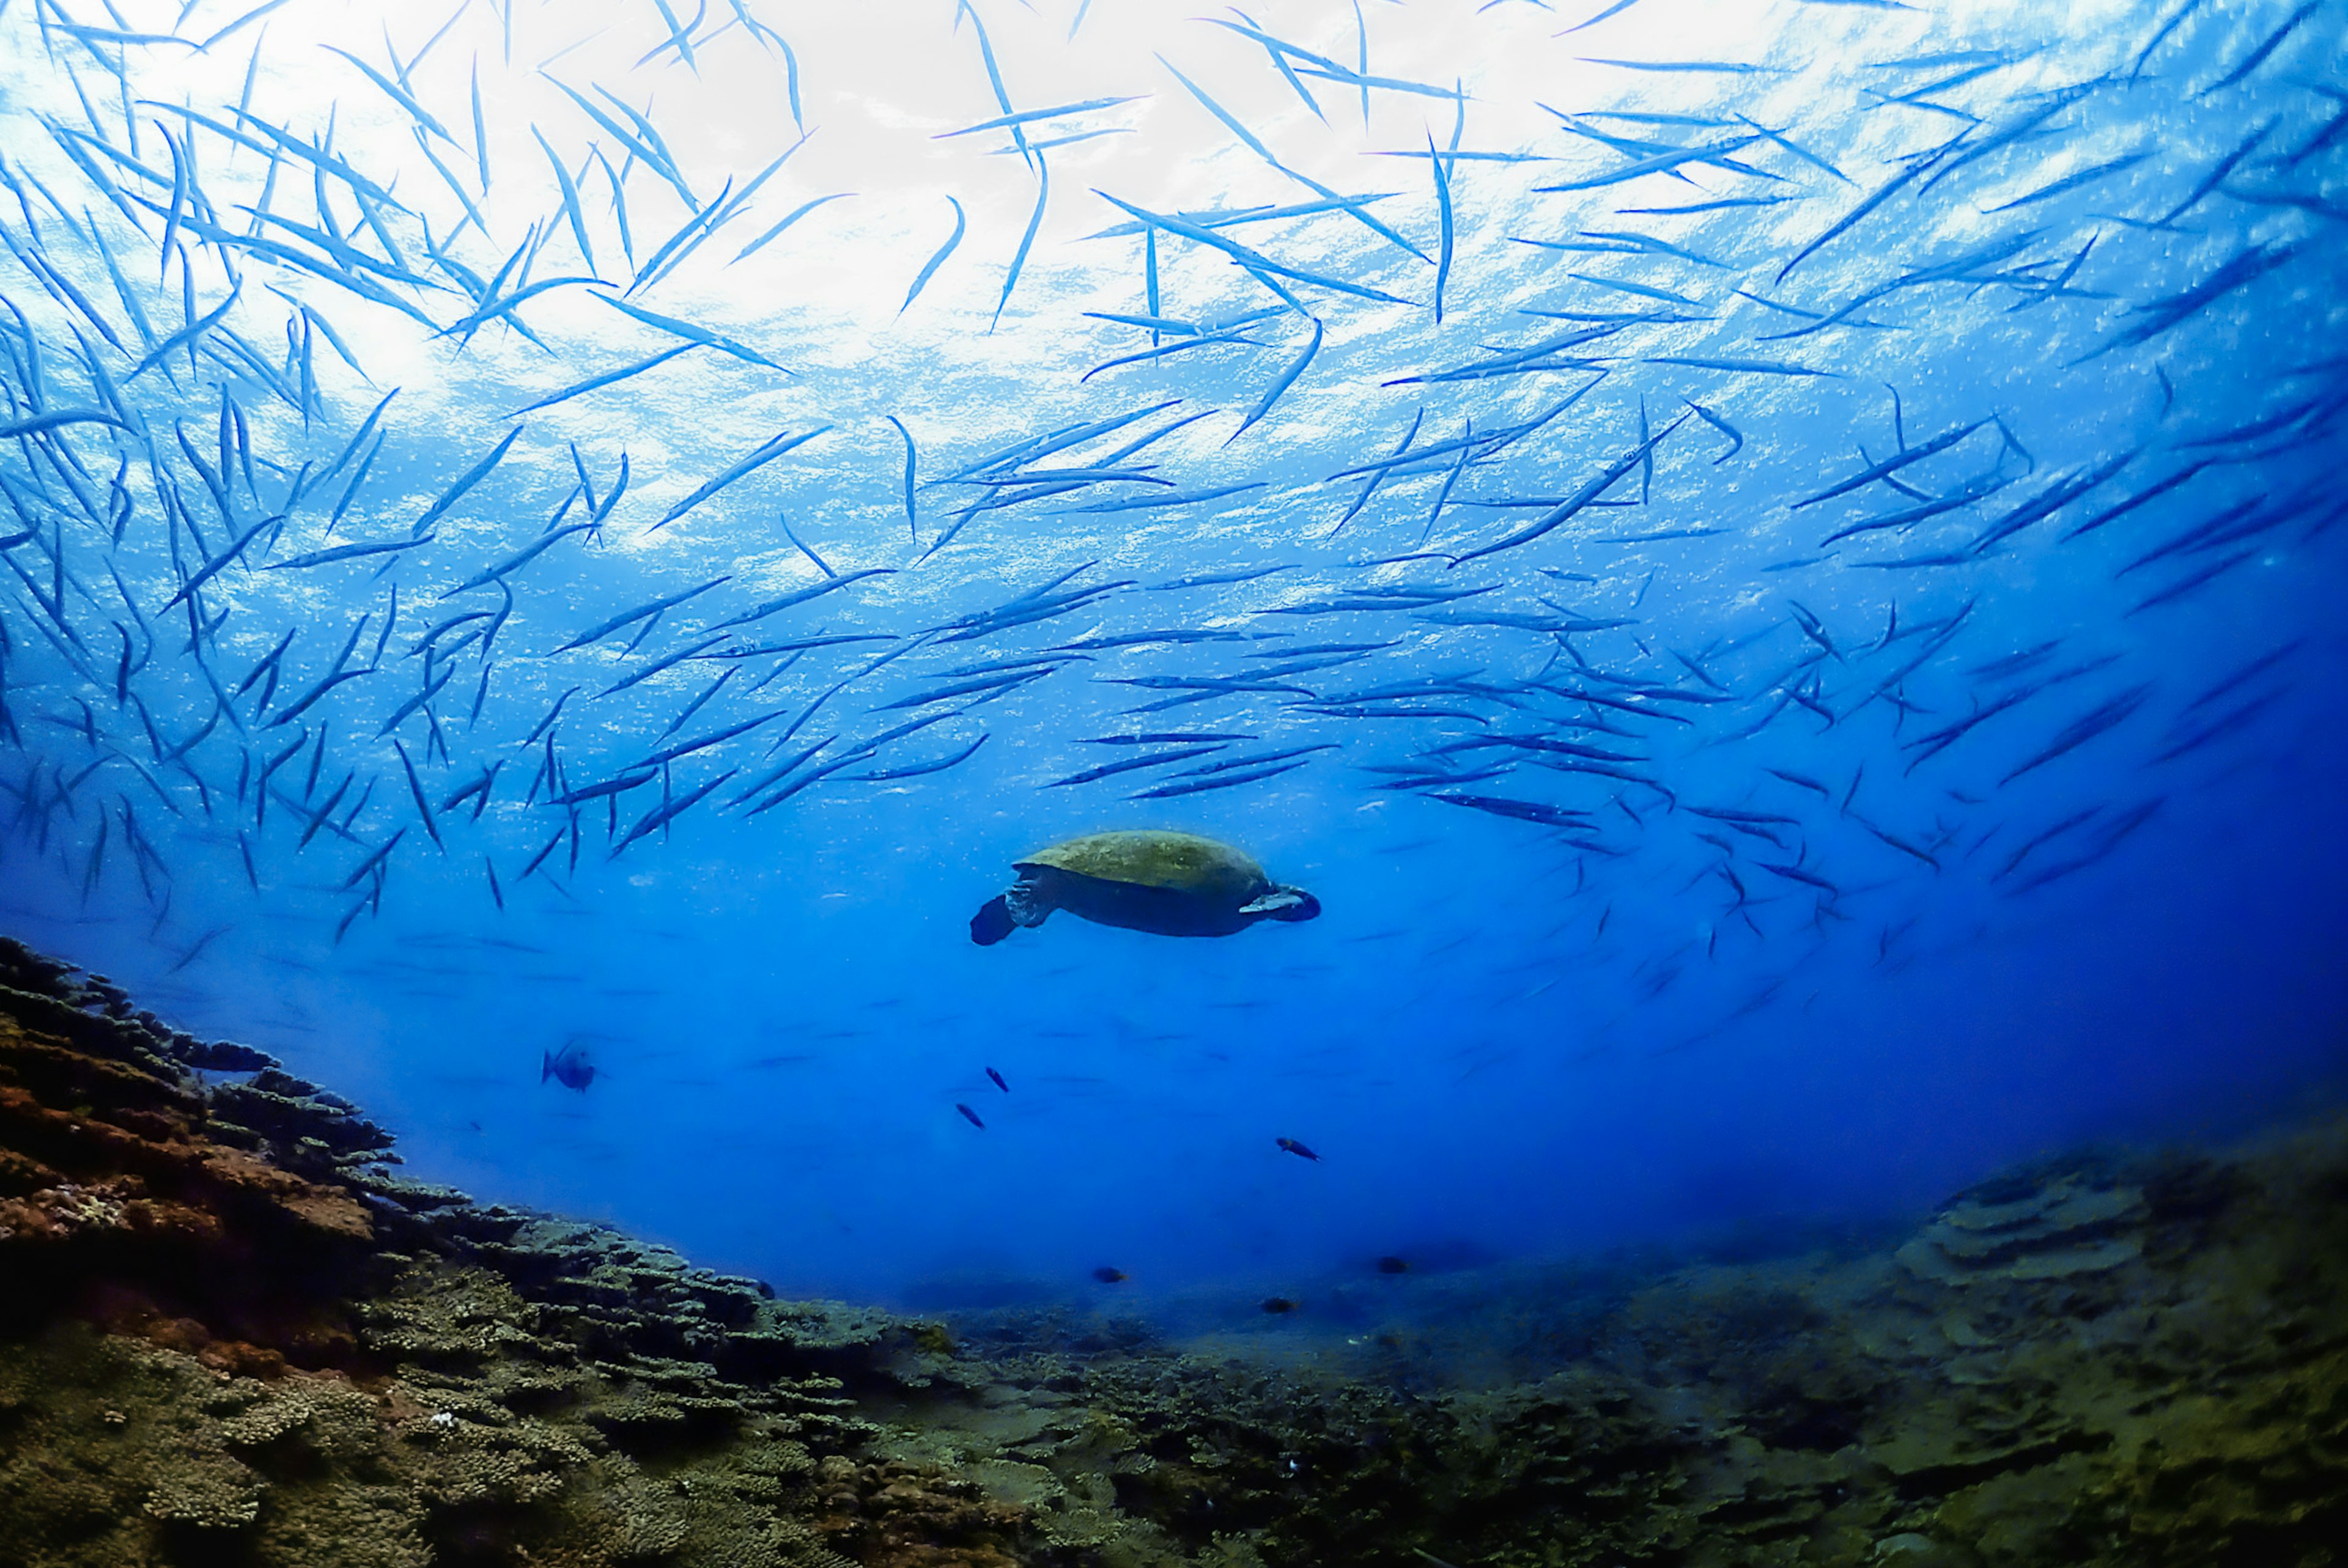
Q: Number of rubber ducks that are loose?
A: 0